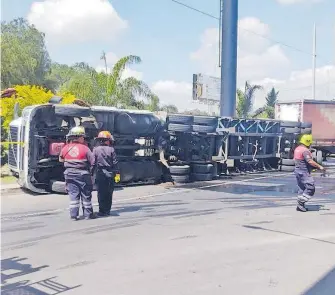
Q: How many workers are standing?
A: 3